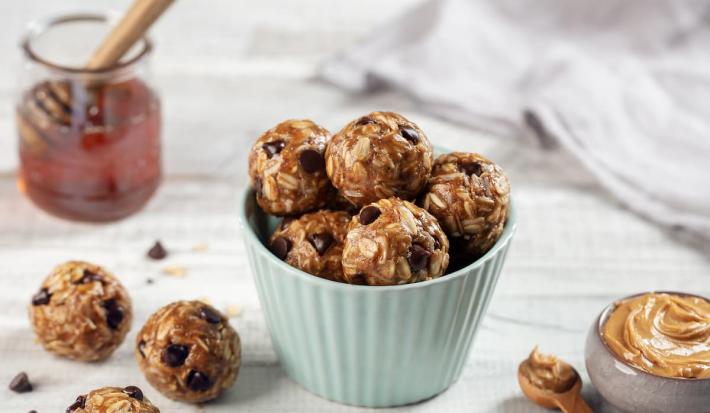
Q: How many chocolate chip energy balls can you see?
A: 8